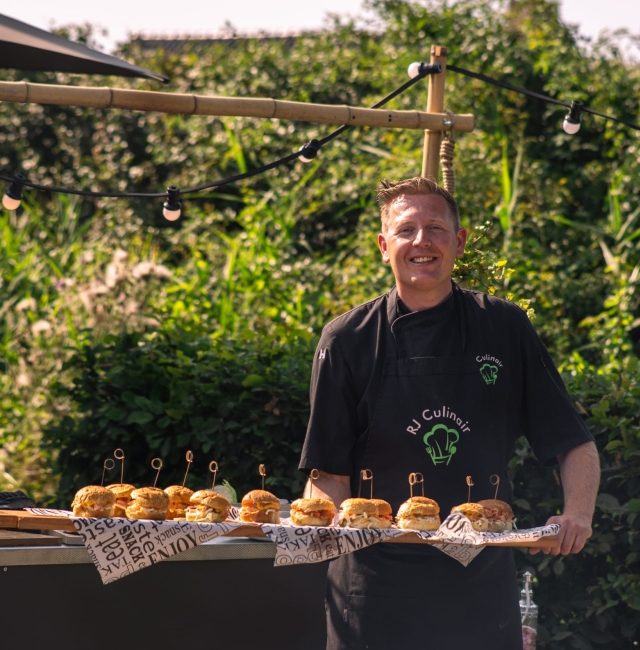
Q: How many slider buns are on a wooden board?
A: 12